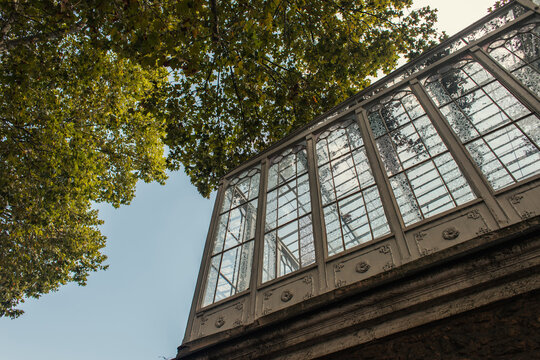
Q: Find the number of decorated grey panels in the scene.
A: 5